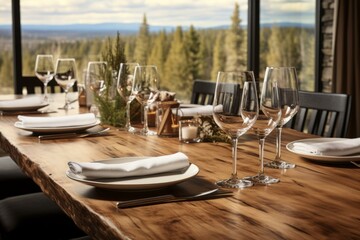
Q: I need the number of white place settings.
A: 5